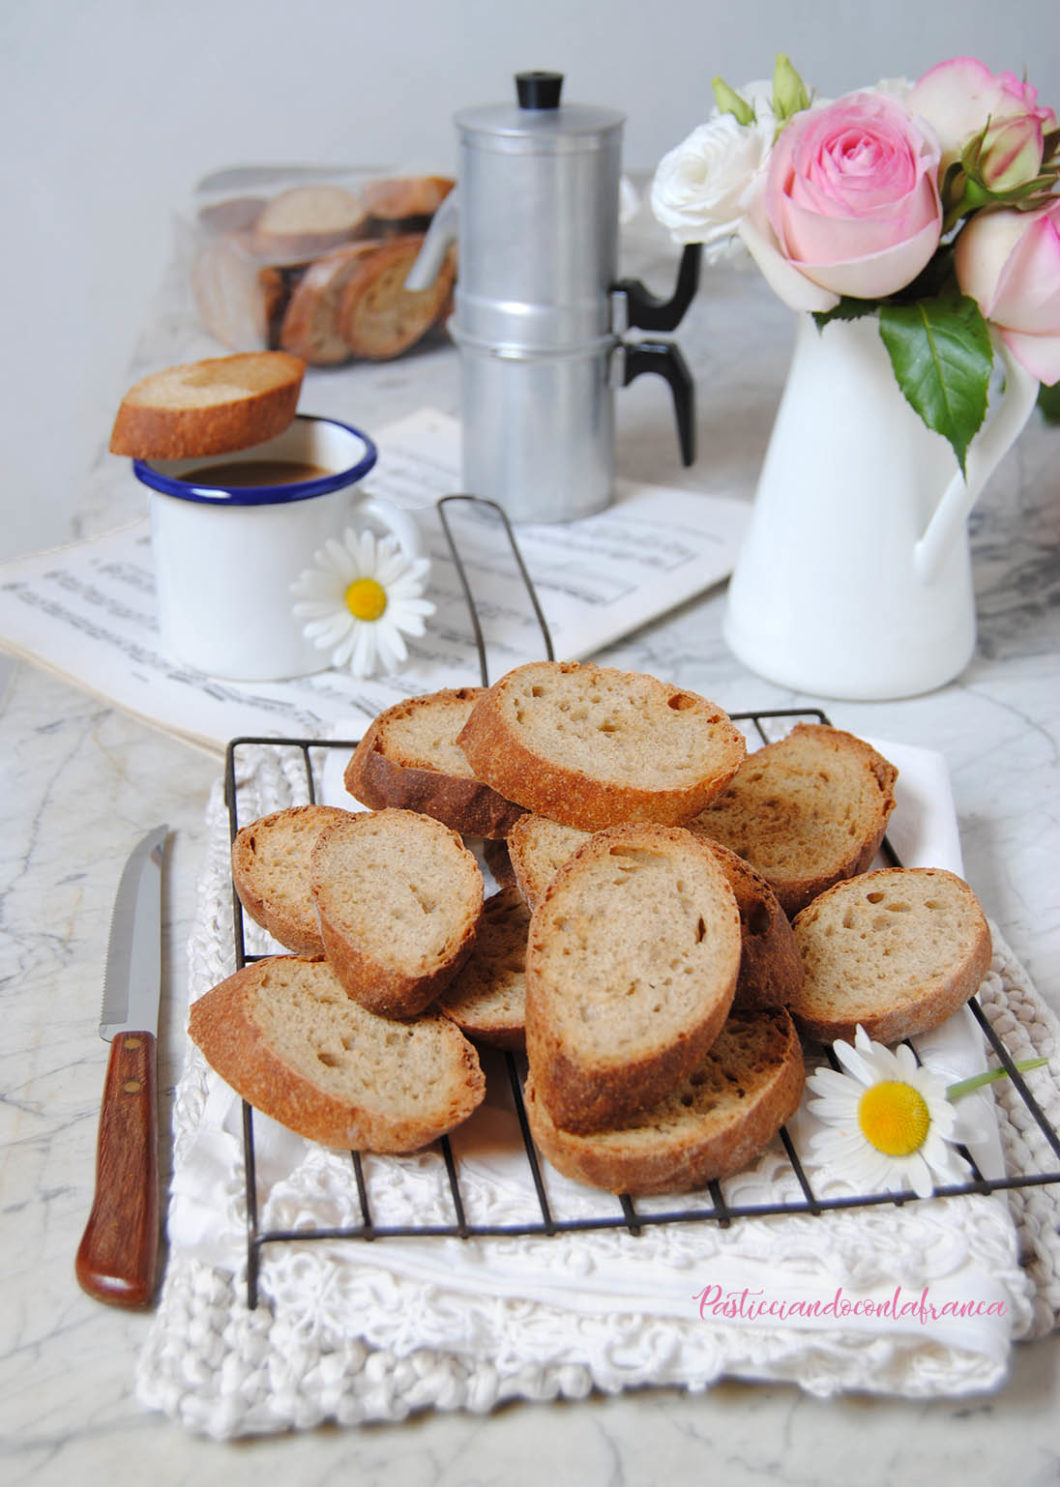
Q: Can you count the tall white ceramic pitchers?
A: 1